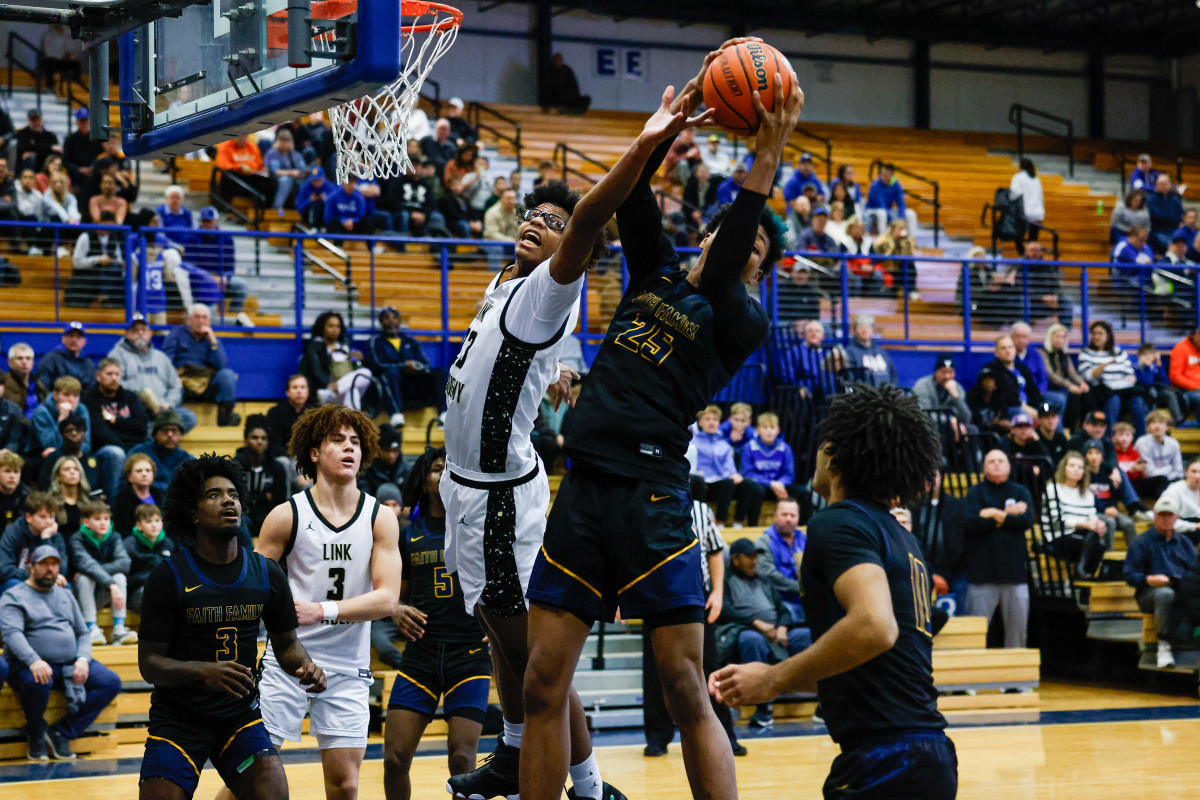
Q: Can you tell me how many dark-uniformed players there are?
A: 4